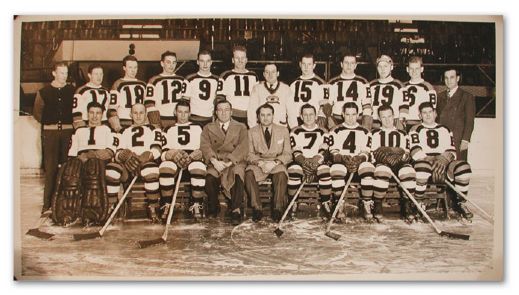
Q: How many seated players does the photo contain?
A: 7